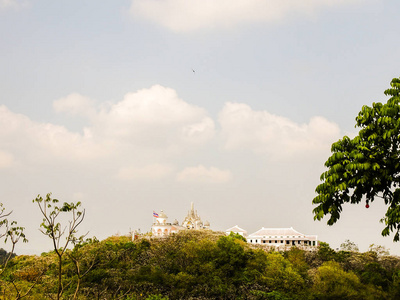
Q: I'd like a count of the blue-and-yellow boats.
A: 0